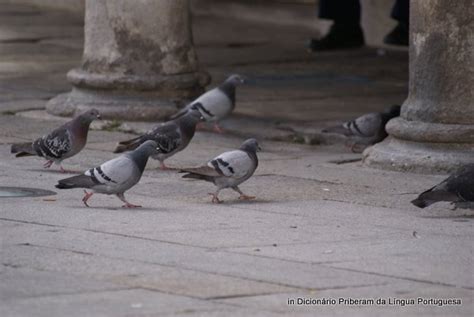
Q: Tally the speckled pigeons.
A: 2